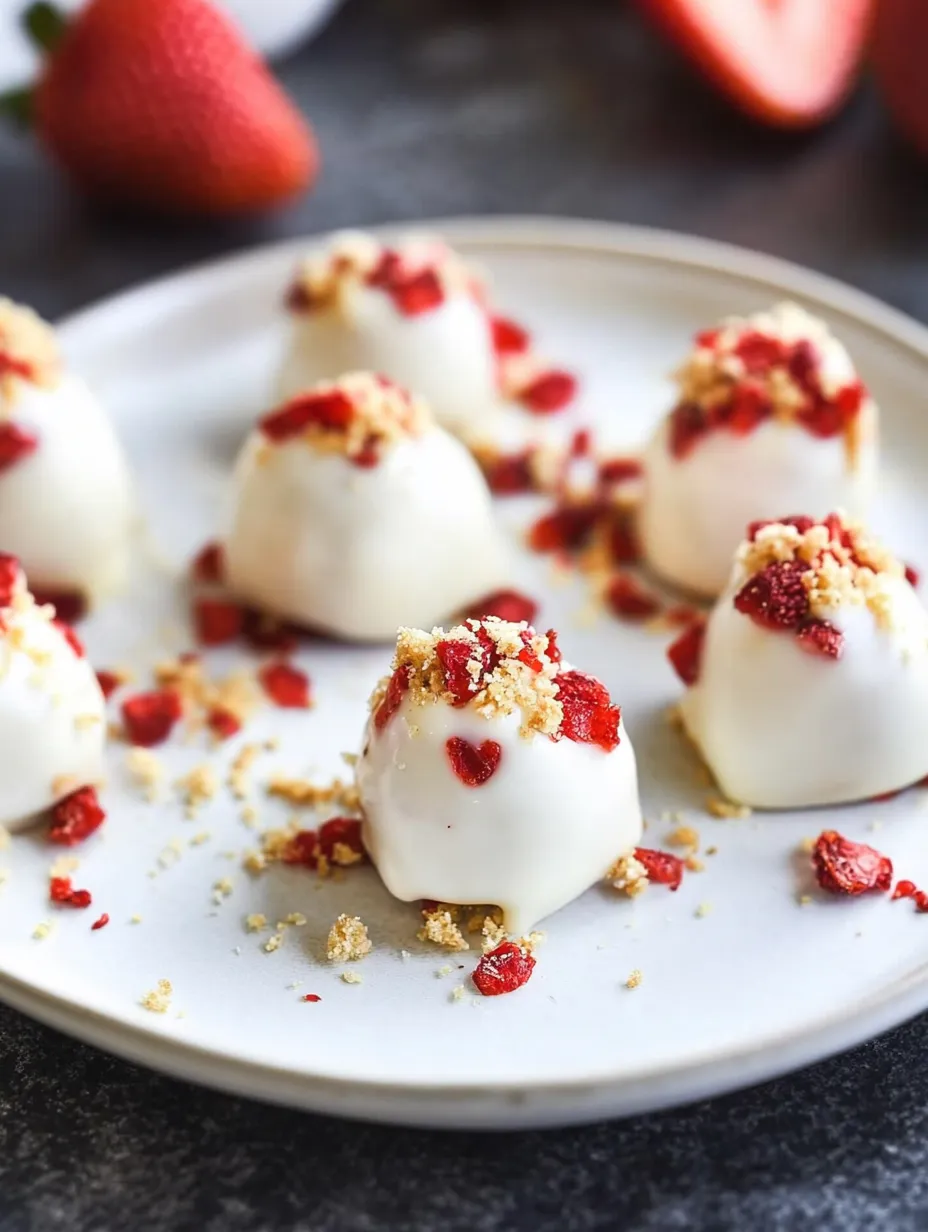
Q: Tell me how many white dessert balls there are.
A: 7